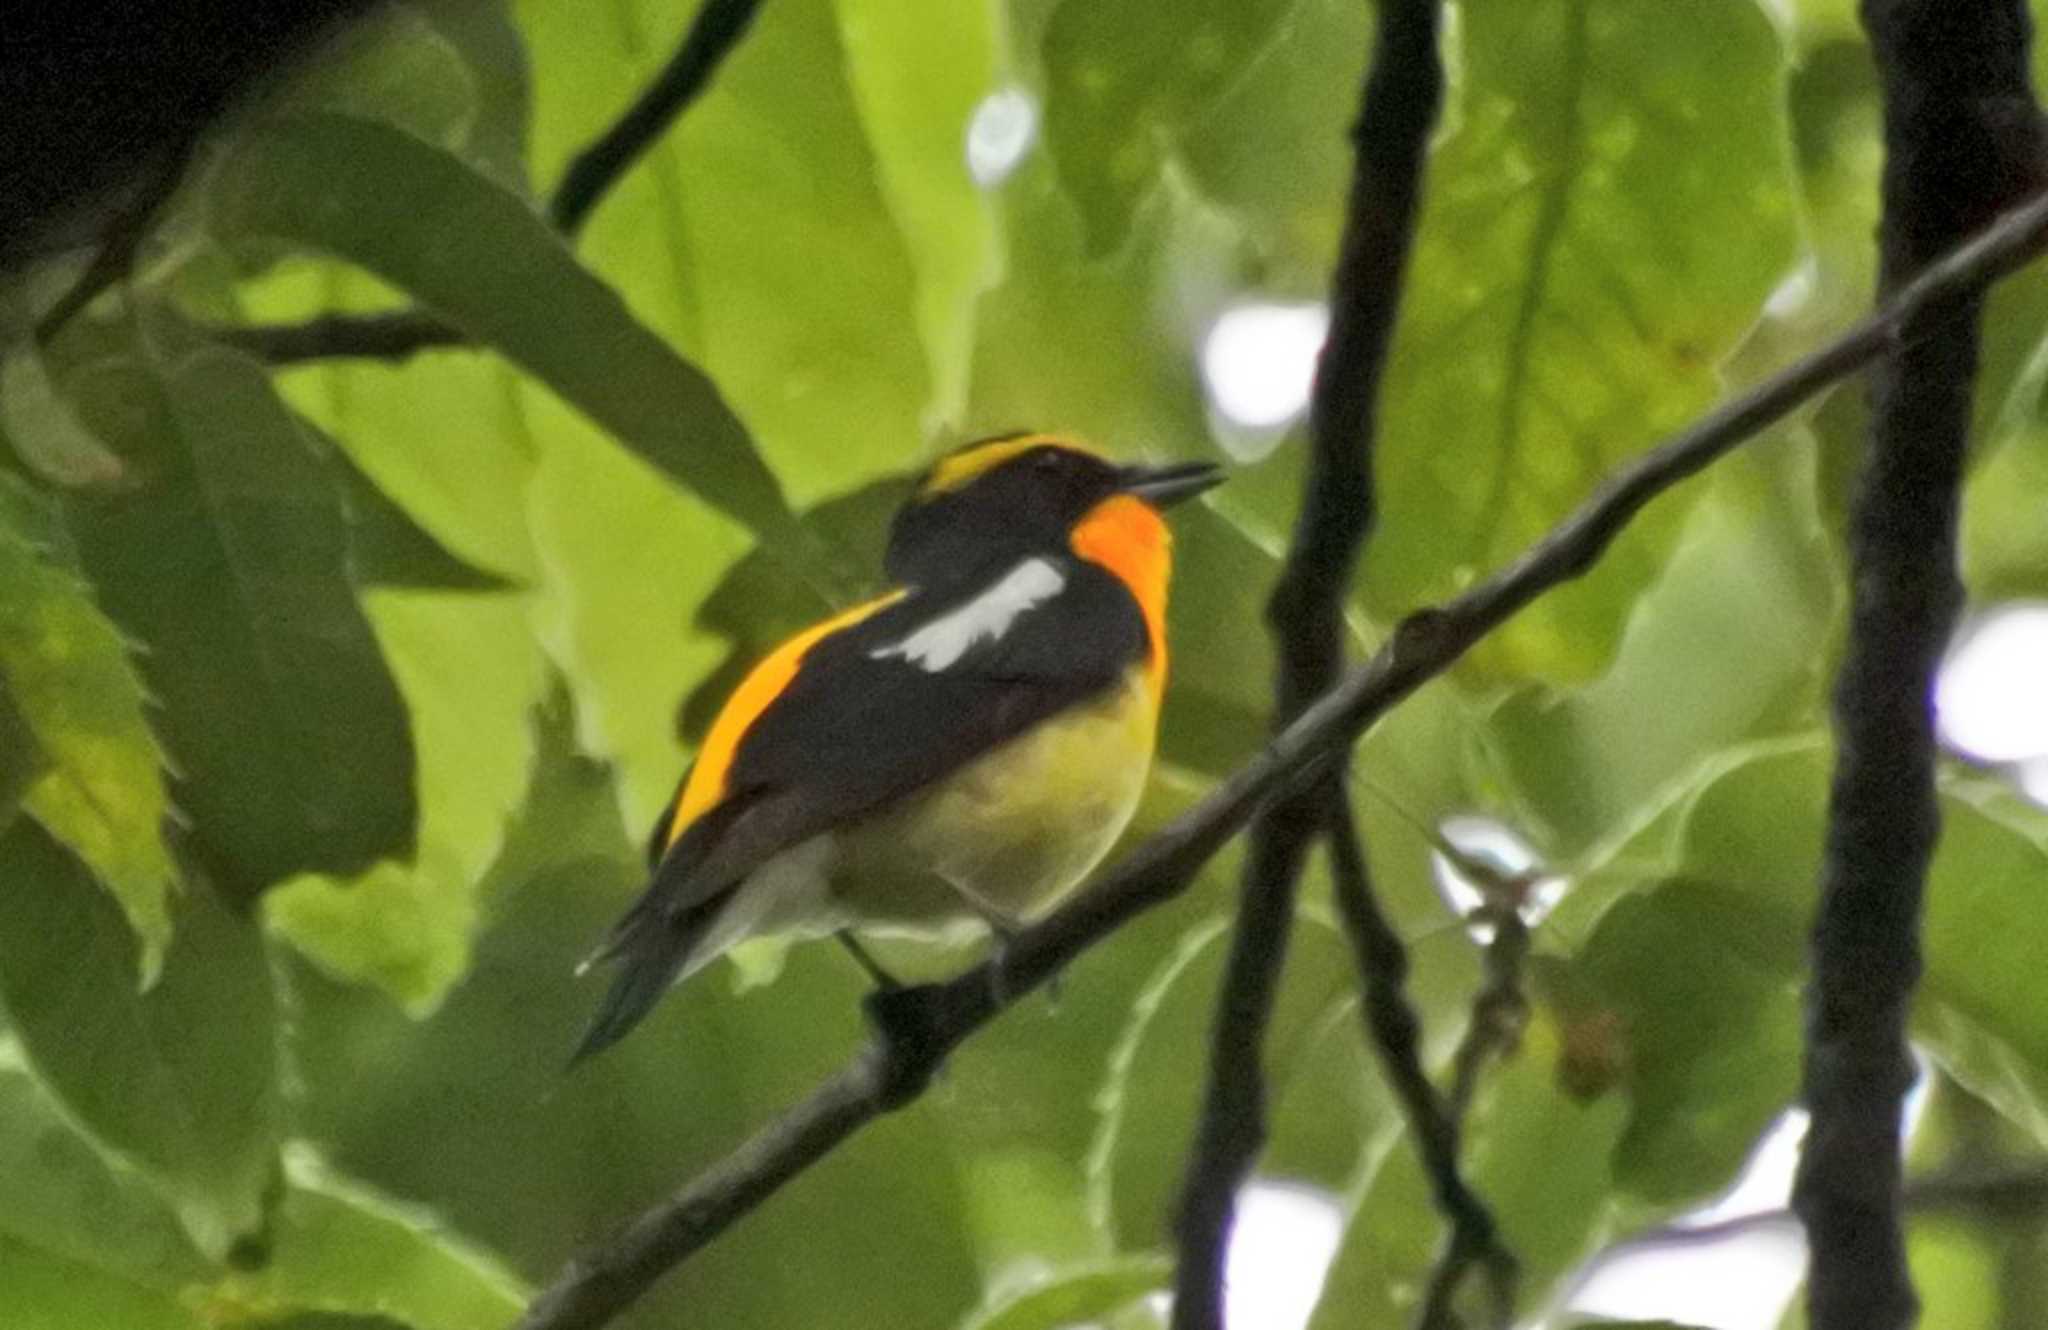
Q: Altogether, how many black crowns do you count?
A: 1